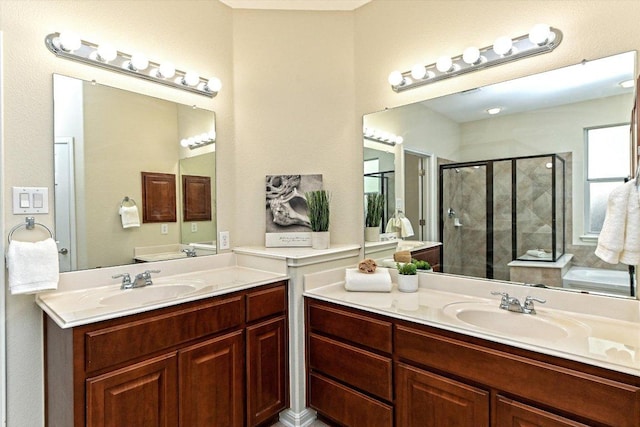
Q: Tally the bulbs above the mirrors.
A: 12